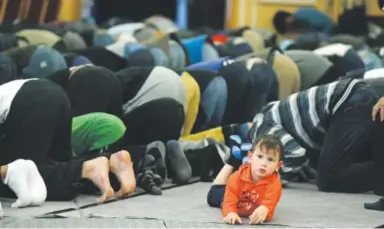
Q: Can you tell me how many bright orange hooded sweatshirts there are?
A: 1